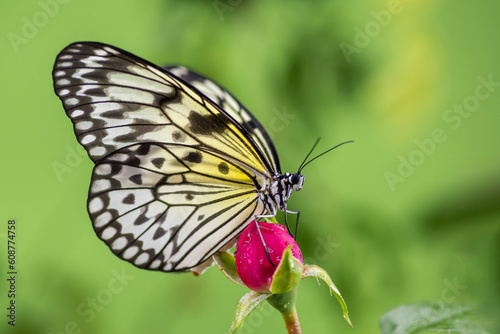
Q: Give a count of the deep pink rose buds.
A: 1